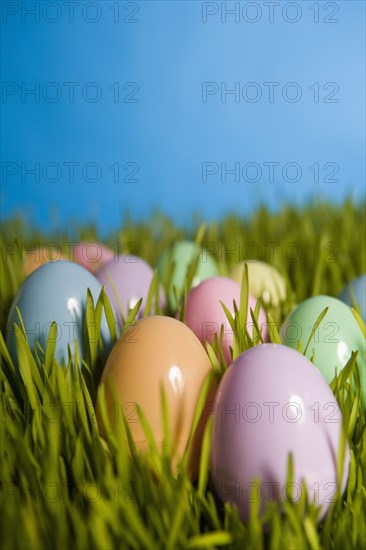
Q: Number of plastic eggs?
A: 11